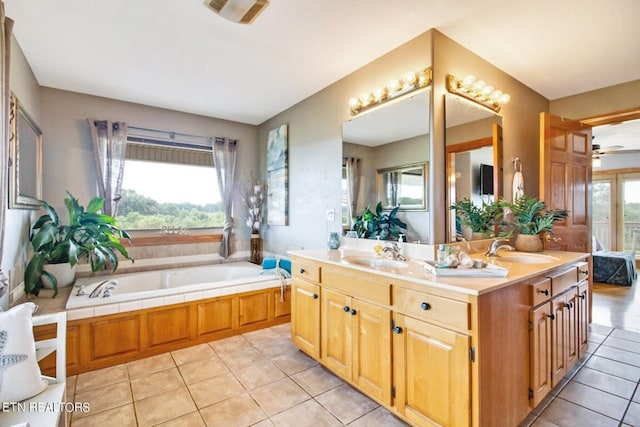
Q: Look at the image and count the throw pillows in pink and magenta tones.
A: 0